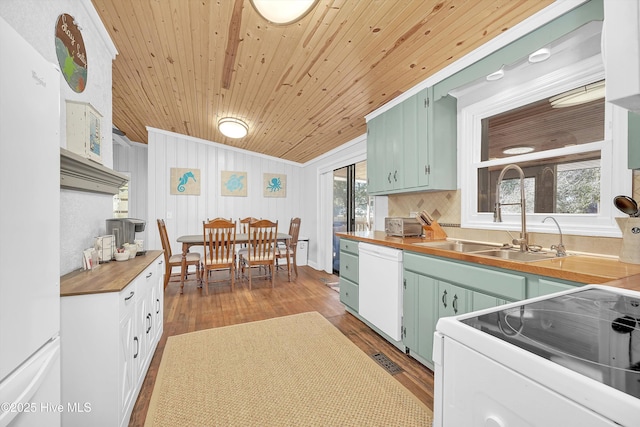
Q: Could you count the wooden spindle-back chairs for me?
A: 6